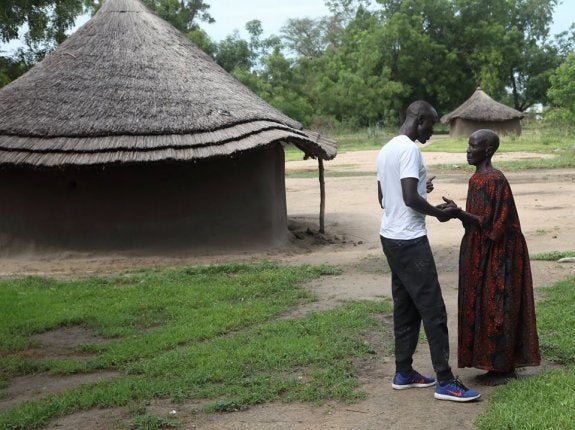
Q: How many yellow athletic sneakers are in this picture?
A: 0